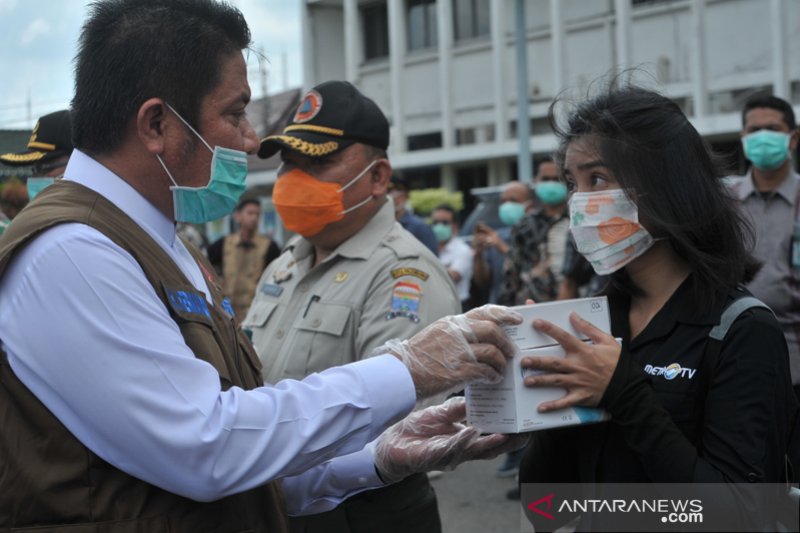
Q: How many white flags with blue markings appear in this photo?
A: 0